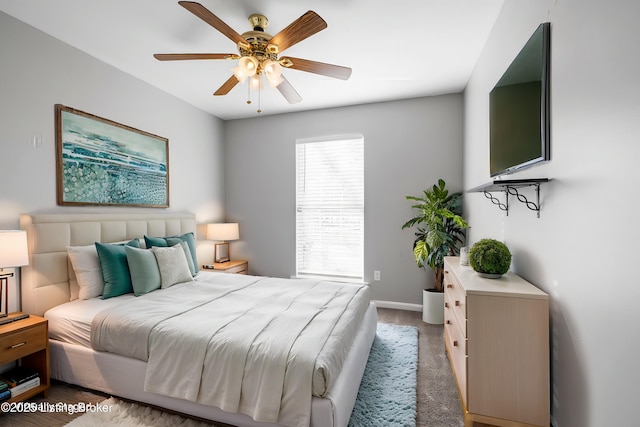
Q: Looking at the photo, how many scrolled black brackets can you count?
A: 2